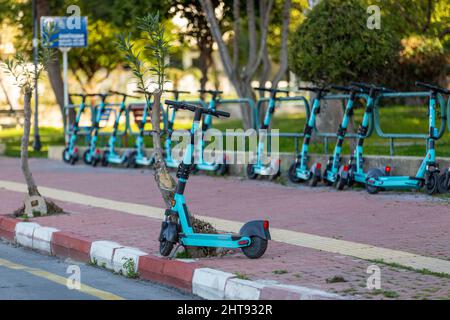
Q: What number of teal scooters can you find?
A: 12